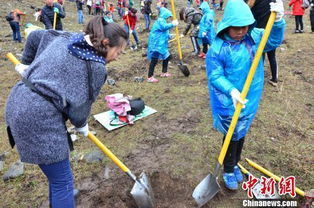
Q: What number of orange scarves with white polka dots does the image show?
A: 0